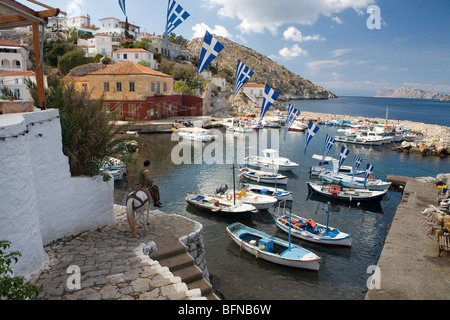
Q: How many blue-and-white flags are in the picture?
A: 11